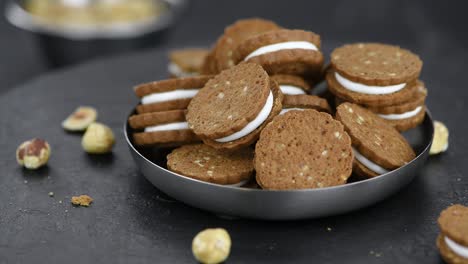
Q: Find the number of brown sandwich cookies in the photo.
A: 14